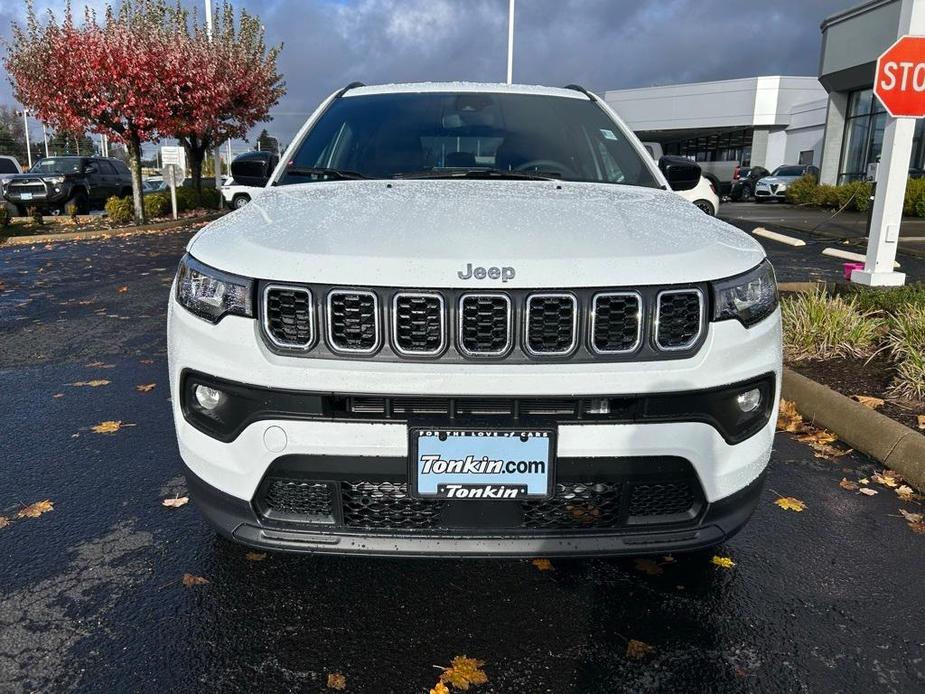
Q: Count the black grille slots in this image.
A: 7